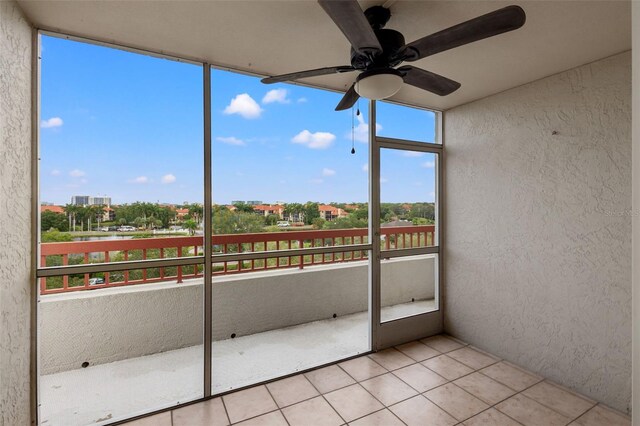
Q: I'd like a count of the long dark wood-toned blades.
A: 5